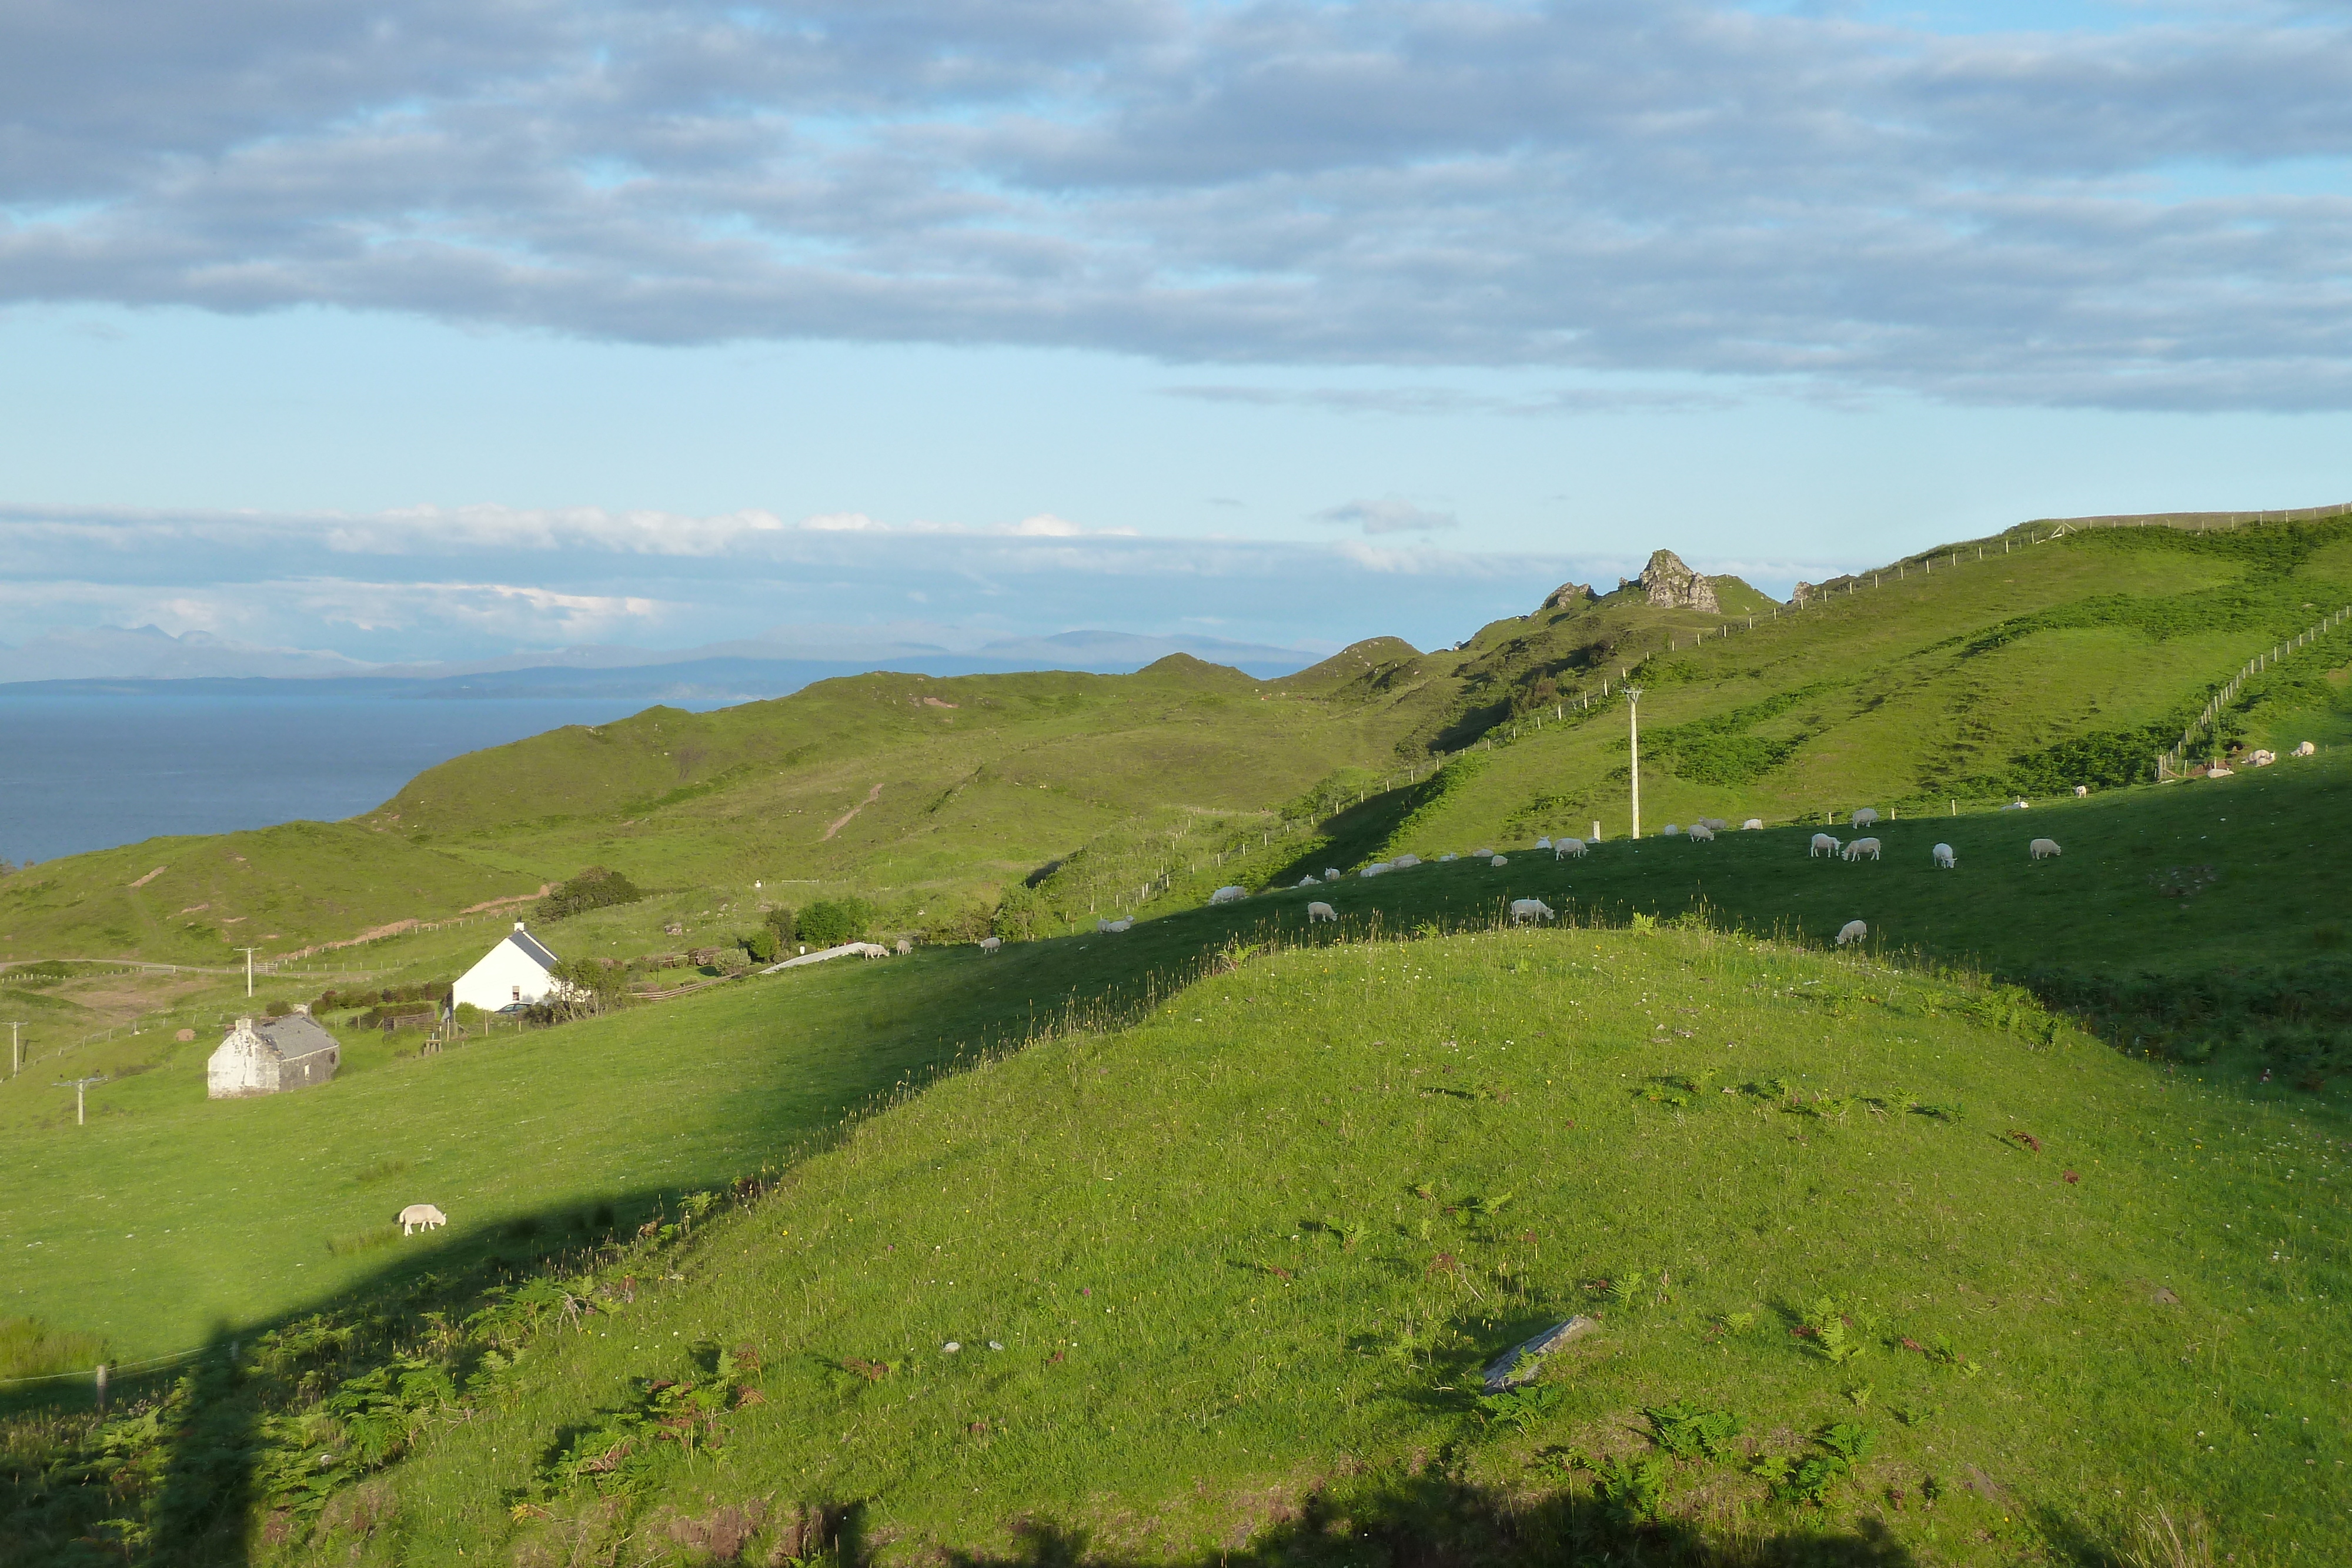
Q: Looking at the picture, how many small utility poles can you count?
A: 3